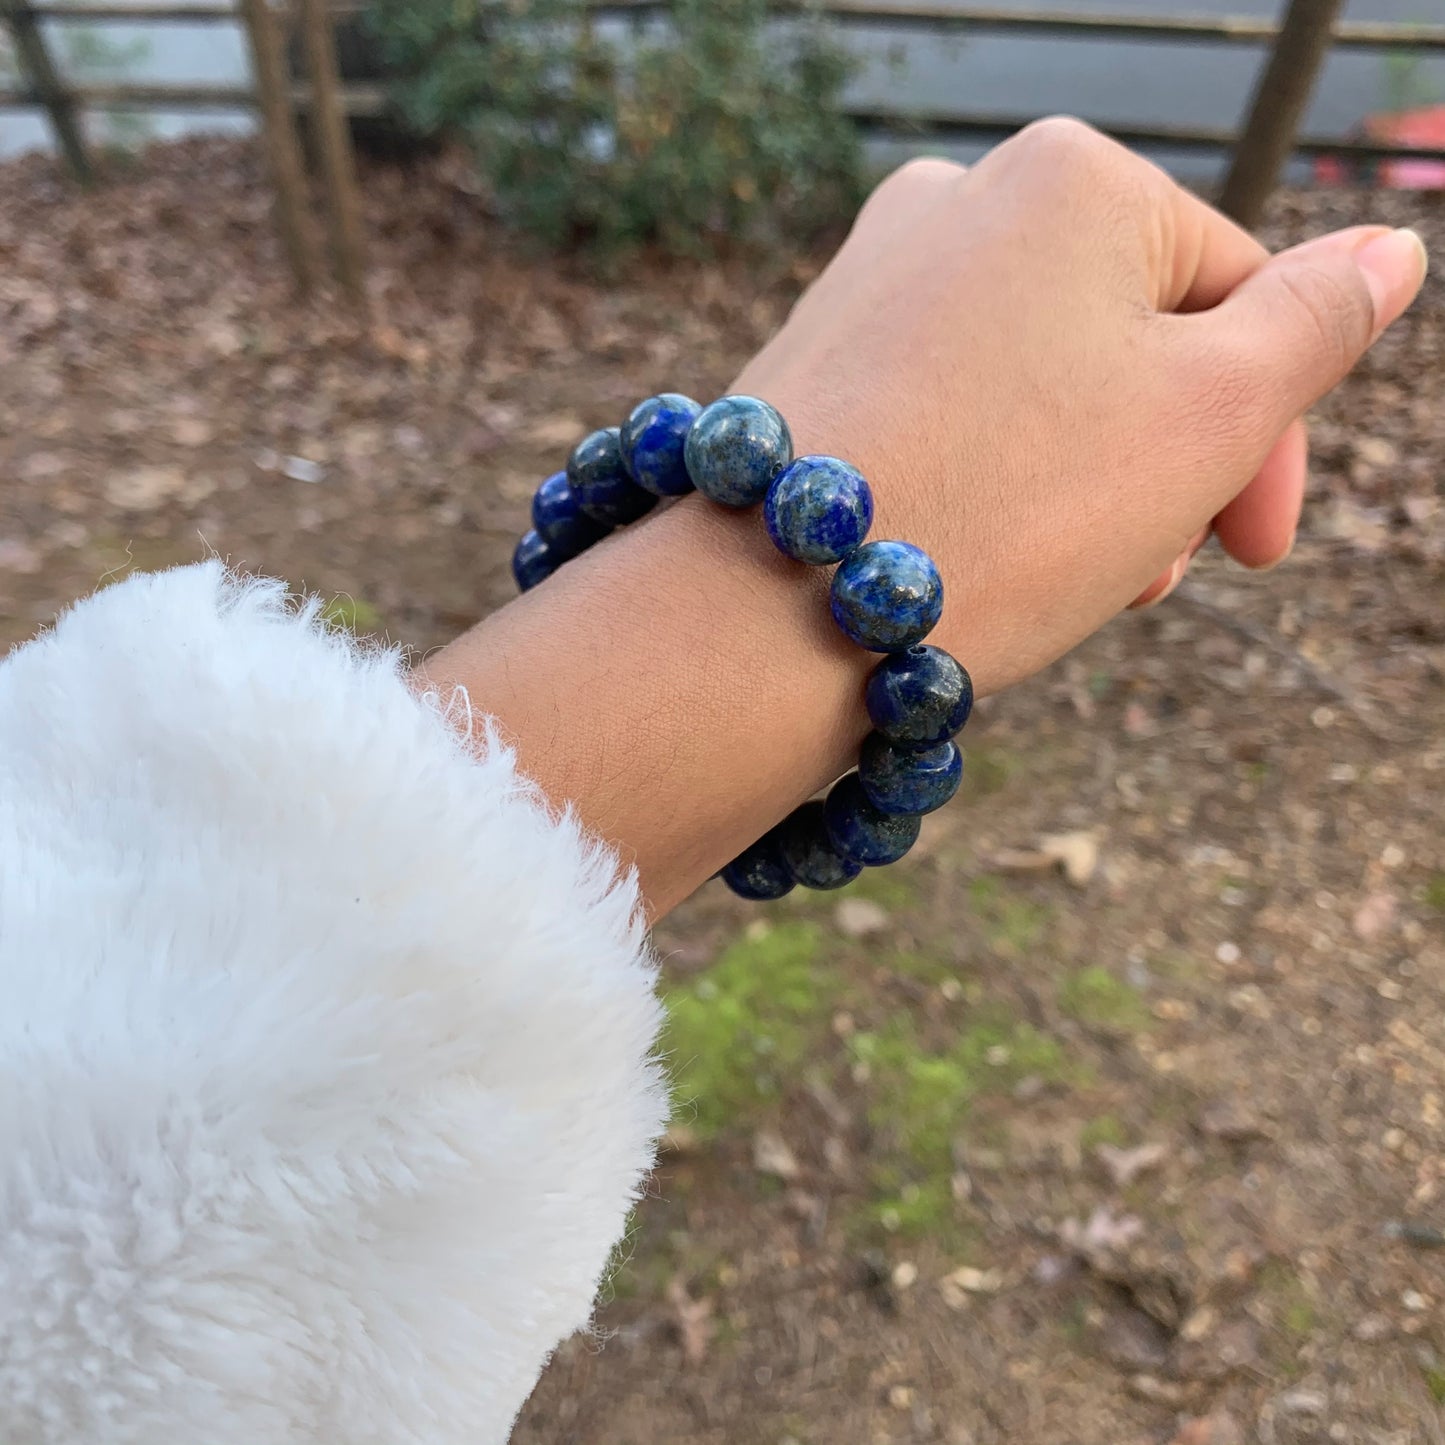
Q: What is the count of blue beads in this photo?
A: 12